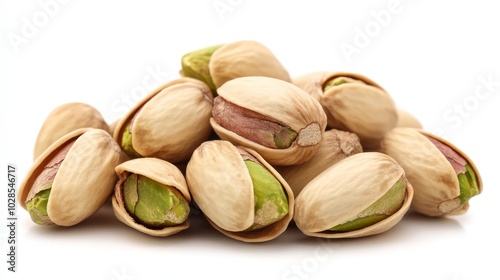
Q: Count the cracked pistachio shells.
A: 9